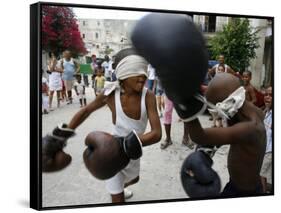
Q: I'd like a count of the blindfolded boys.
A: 2